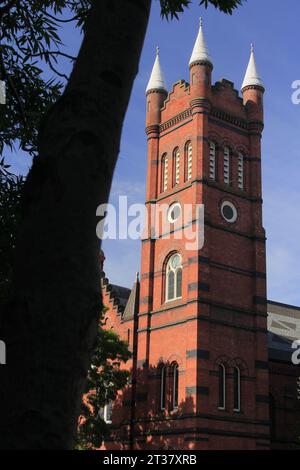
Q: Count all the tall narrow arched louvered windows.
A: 6